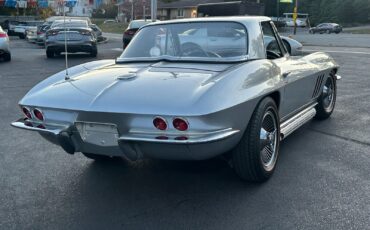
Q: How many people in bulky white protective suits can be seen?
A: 0